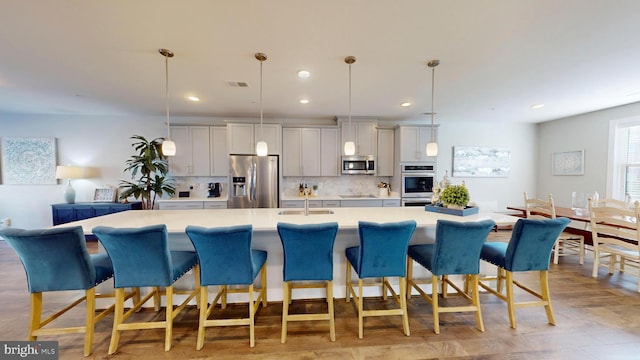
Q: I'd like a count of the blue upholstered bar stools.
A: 7